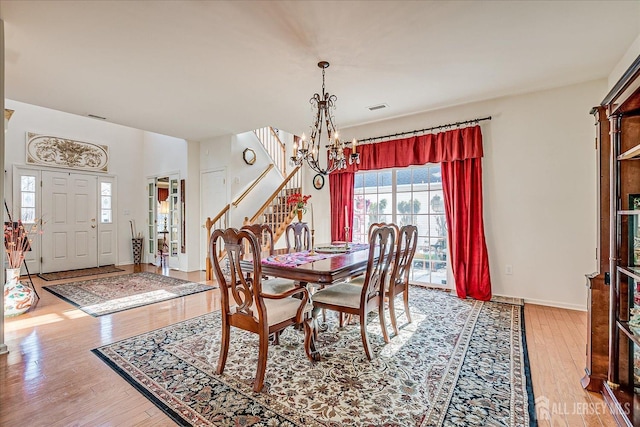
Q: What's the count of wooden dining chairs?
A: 6